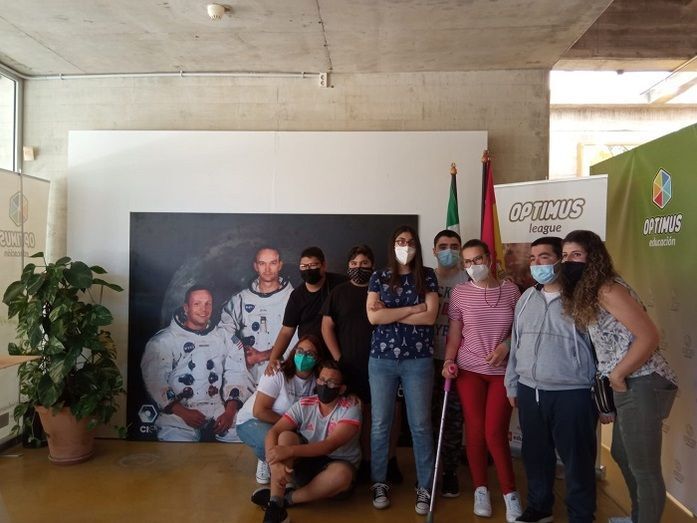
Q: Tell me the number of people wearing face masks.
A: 9